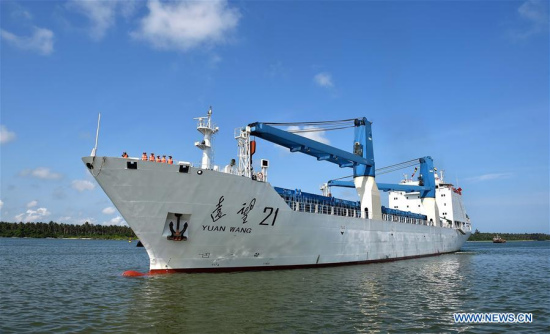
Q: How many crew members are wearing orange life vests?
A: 6